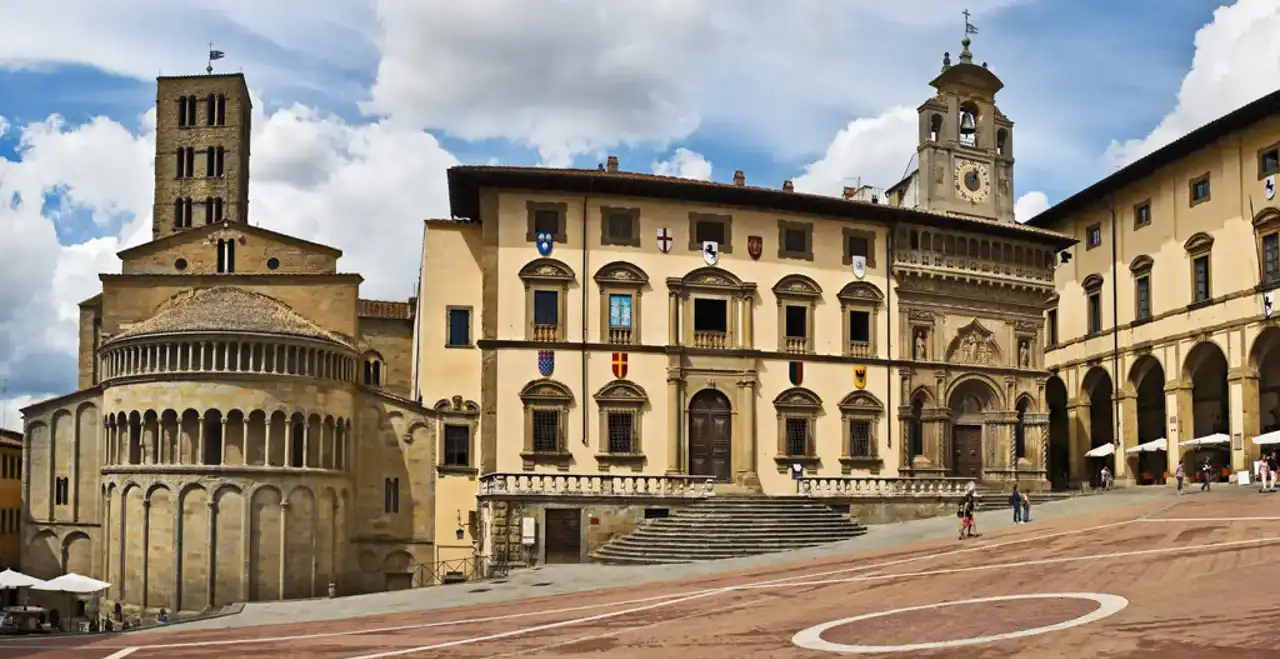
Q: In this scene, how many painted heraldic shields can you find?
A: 11